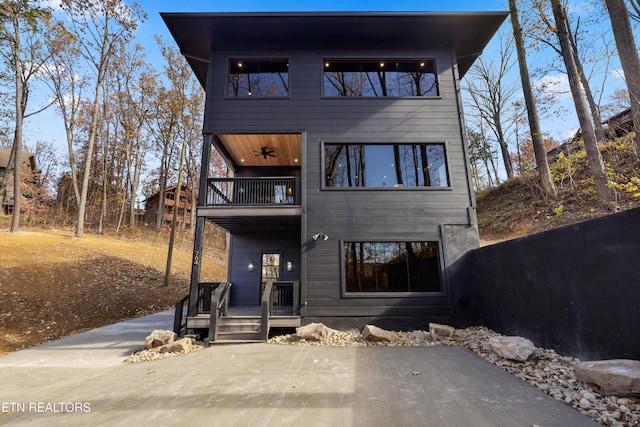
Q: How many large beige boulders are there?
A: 7